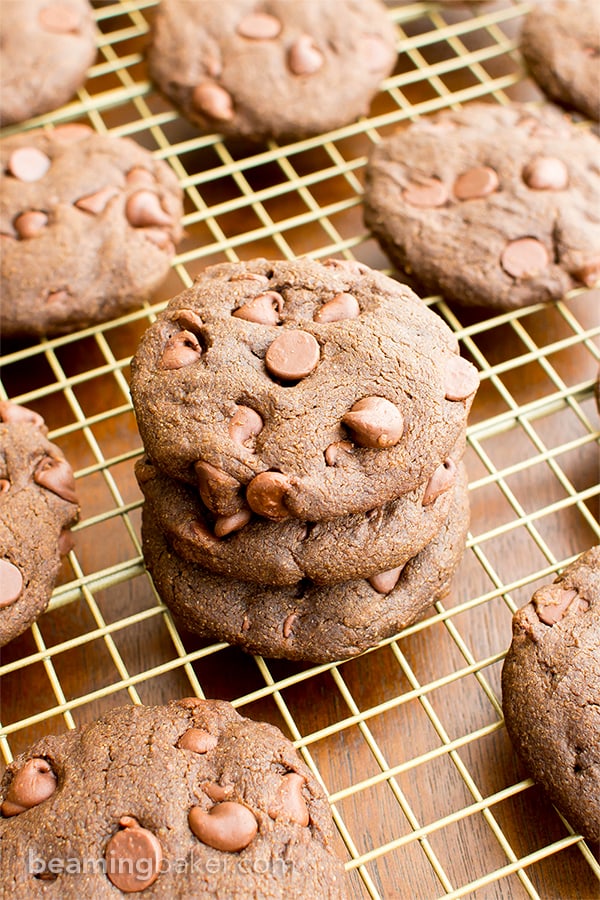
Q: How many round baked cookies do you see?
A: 11